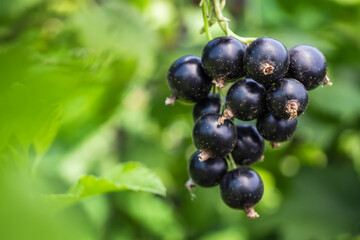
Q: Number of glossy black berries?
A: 12